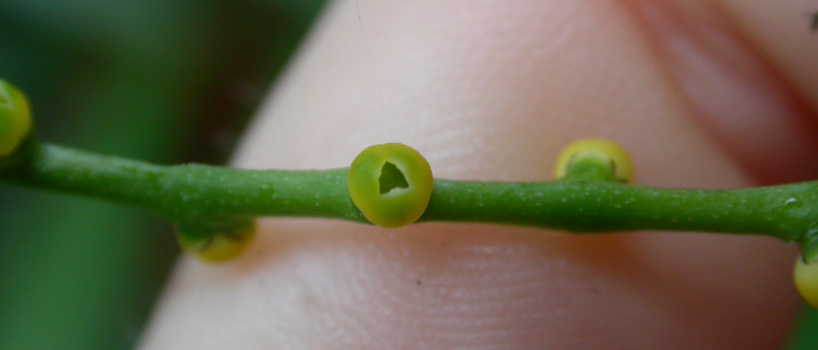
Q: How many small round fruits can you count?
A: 5